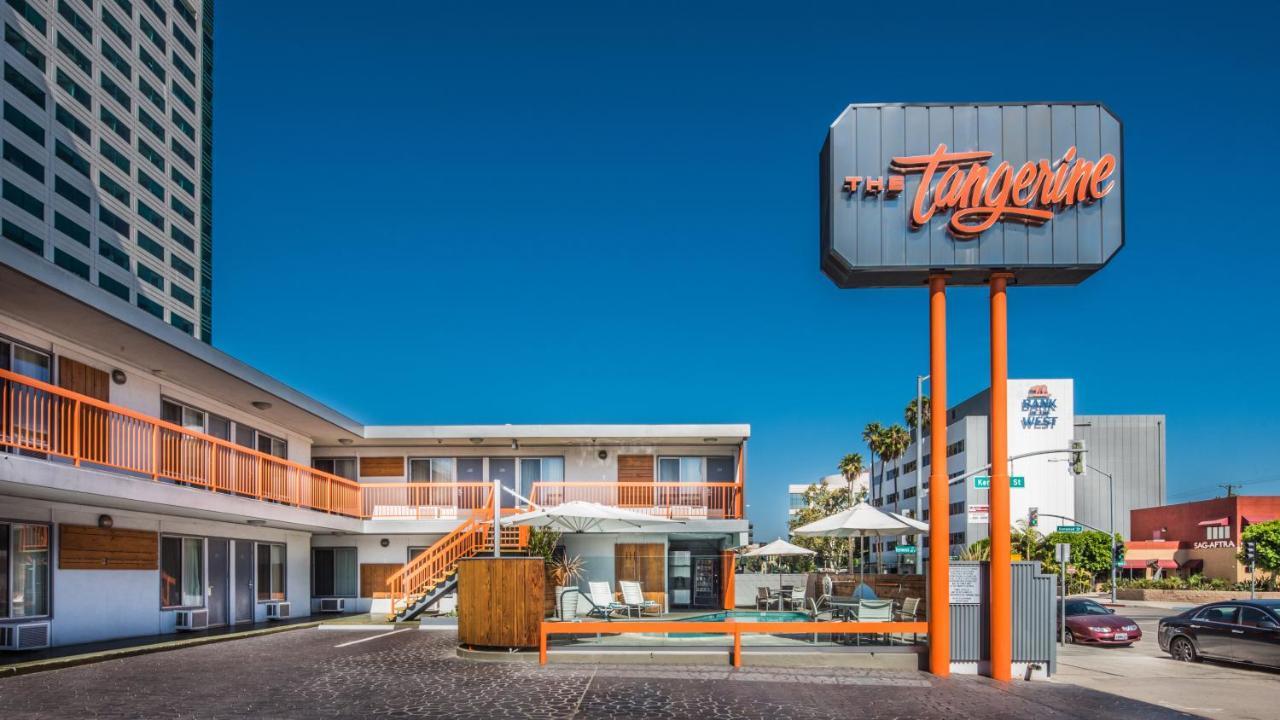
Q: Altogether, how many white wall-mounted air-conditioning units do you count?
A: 4